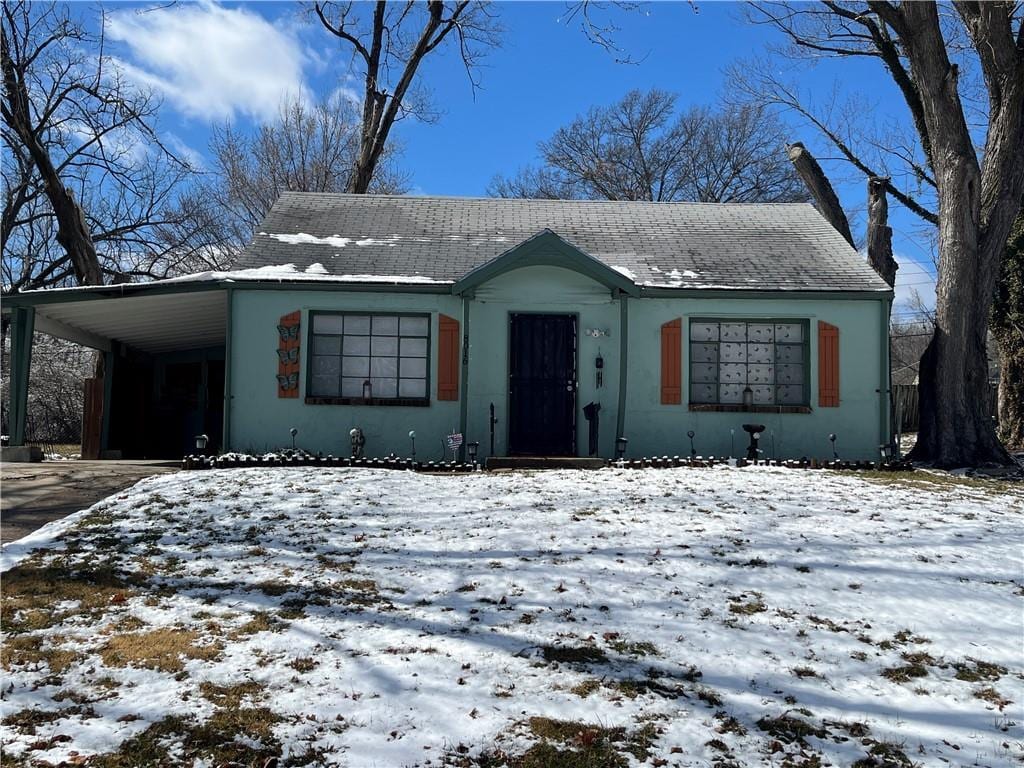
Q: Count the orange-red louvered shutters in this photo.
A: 4